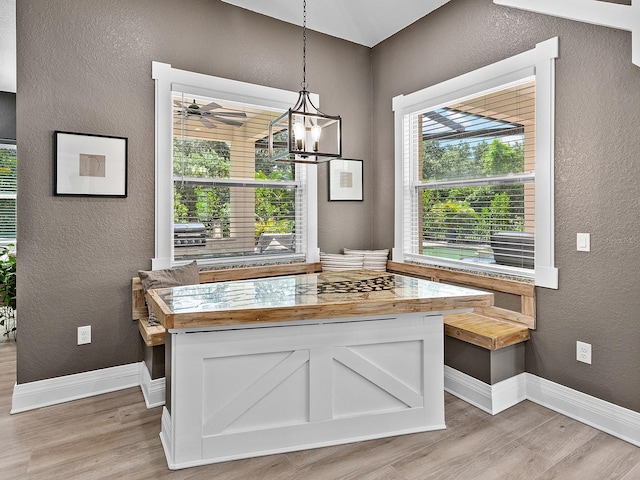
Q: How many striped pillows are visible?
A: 2